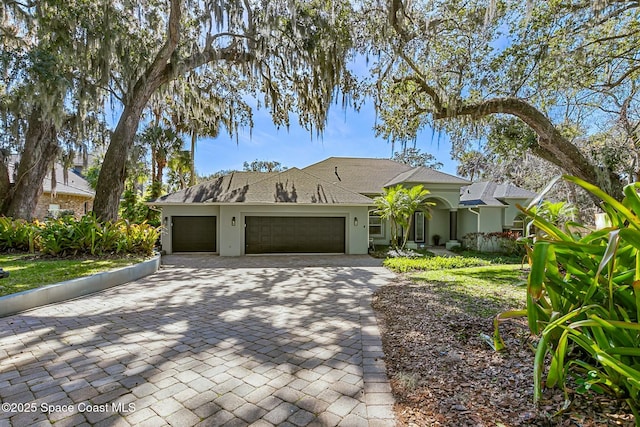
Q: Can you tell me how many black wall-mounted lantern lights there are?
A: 3